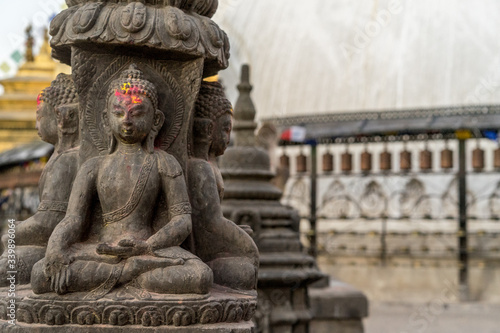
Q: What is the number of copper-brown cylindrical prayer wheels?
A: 11